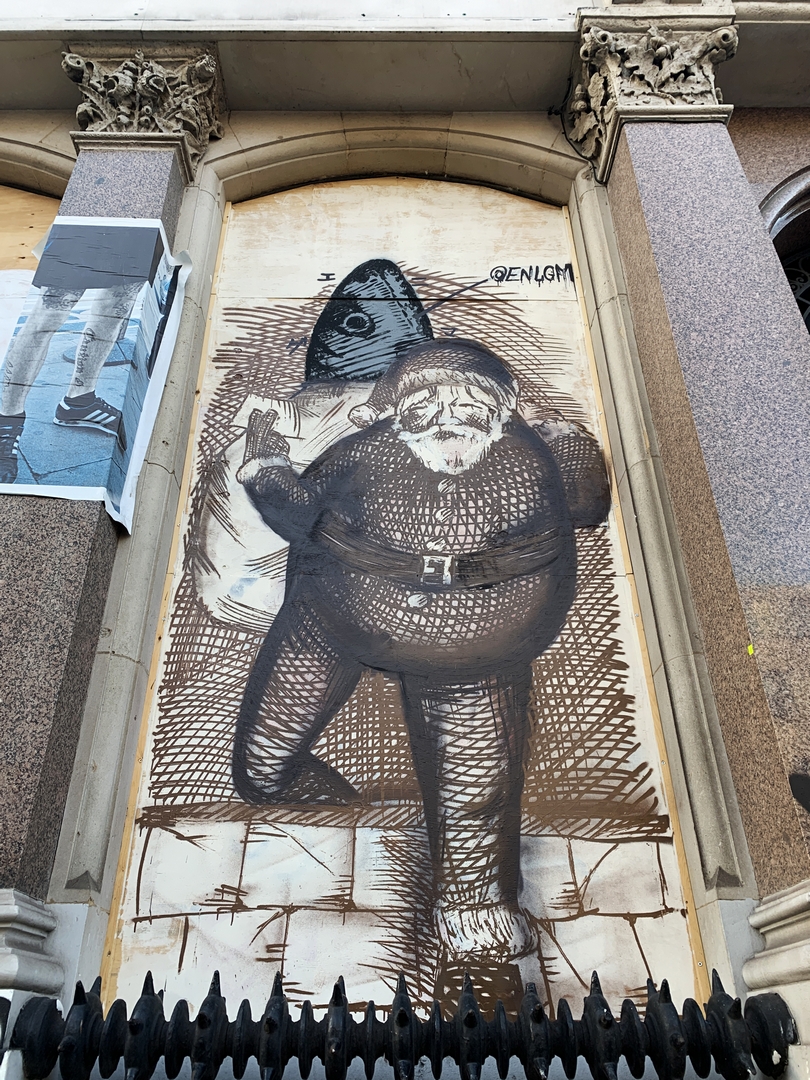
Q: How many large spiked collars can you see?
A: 11